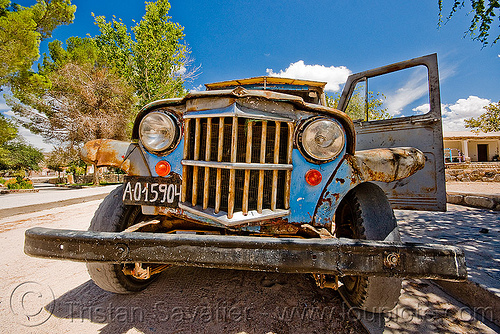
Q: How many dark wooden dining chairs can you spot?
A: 0